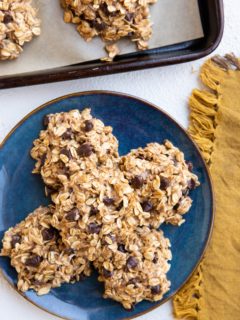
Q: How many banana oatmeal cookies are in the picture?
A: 7